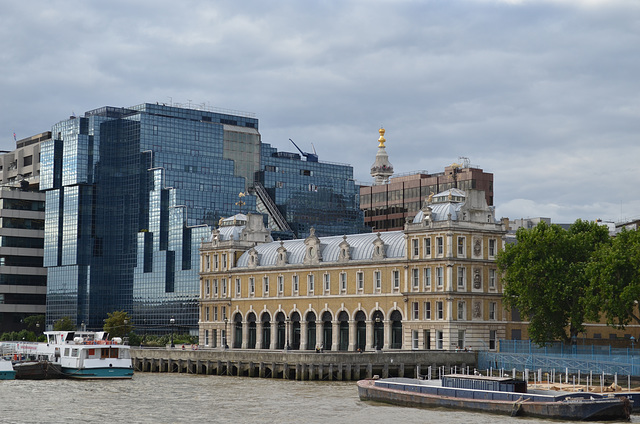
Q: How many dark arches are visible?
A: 11